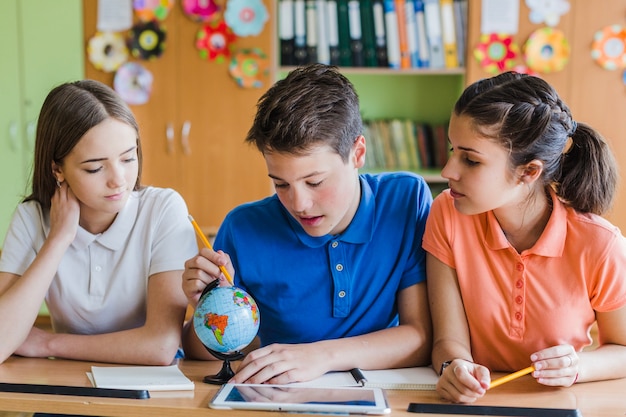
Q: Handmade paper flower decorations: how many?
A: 12